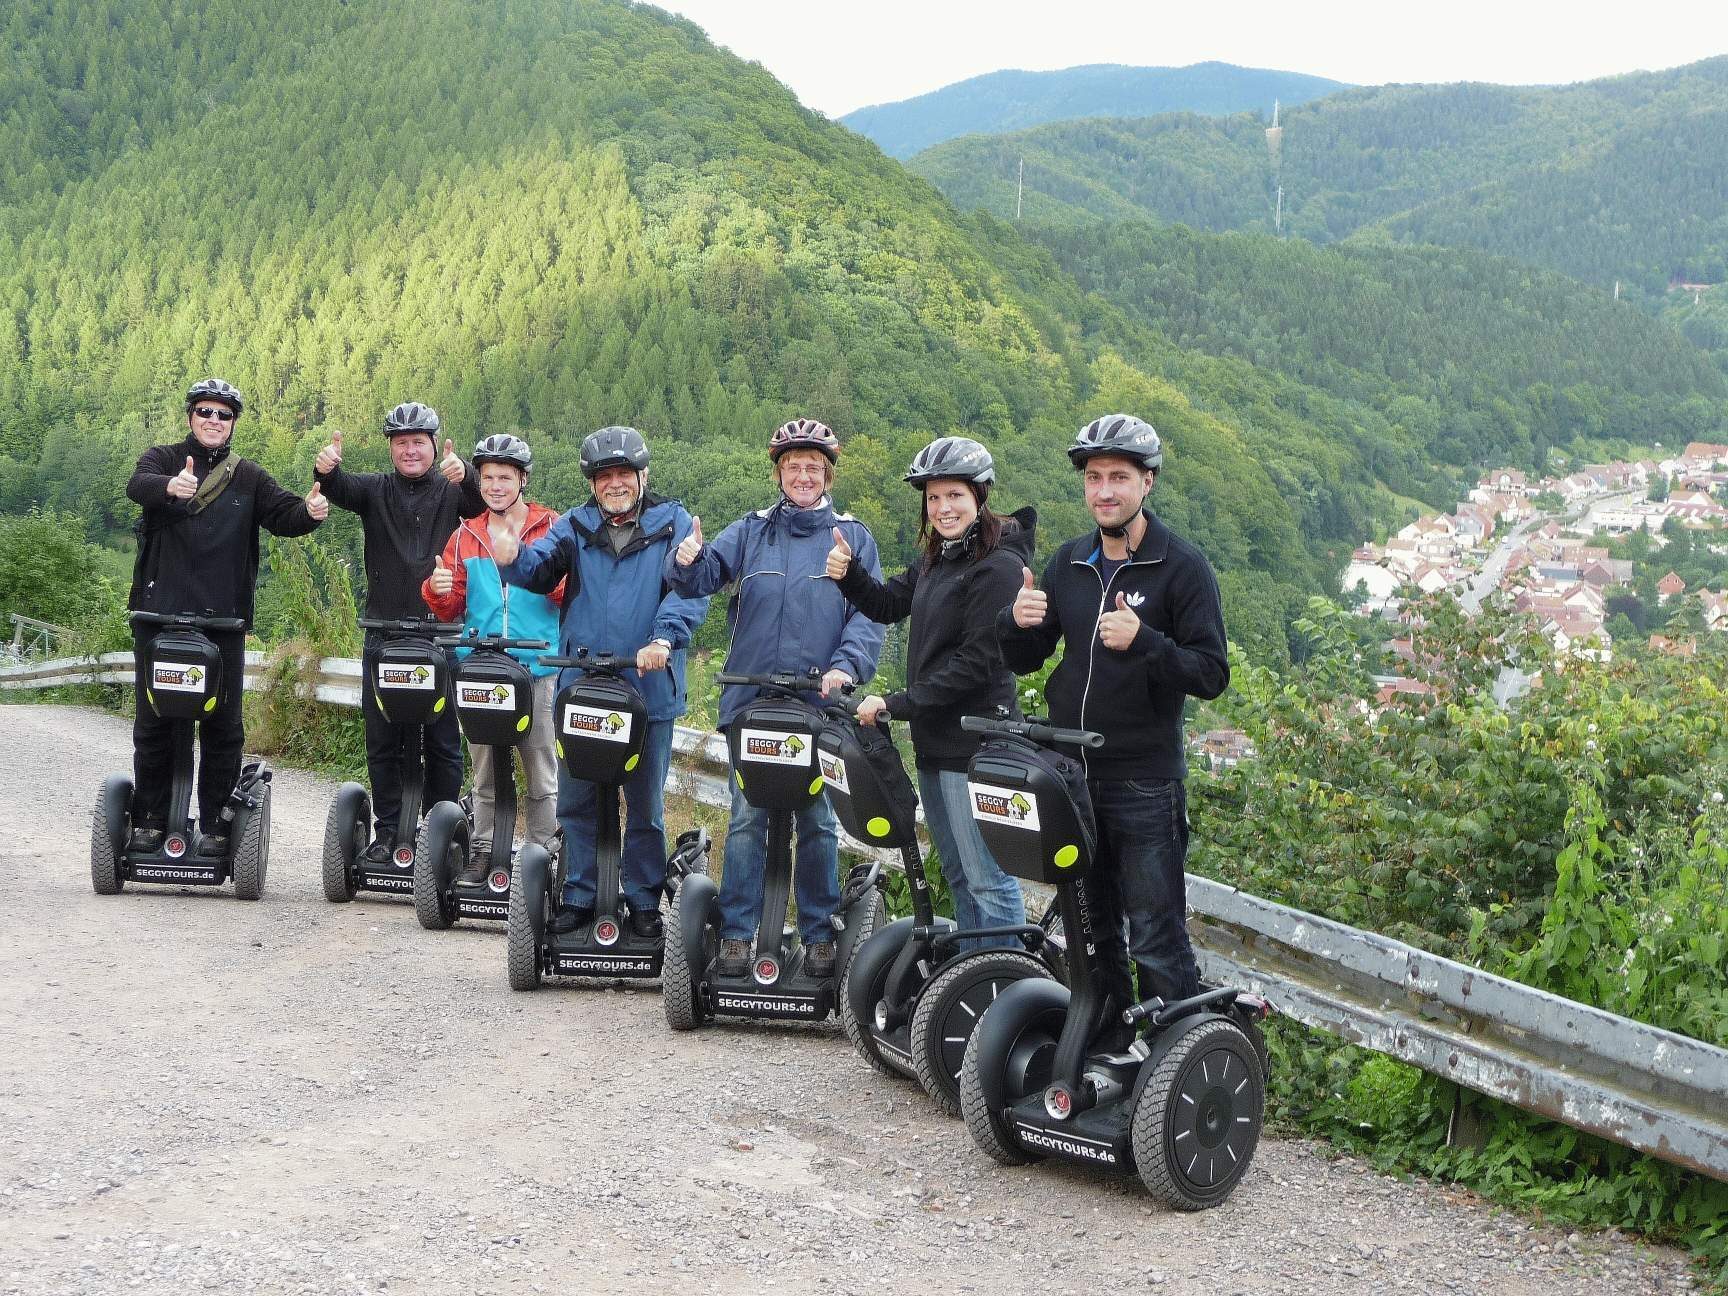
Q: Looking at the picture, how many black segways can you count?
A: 7